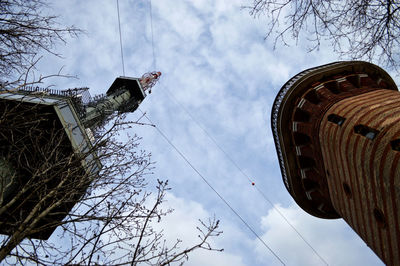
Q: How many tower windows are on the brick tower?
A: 5